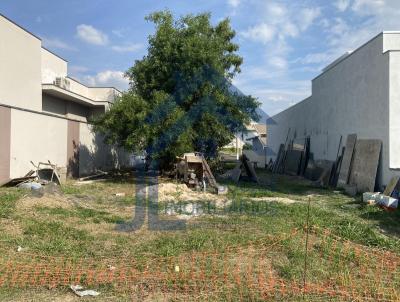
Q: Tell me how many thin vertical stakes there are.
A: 1